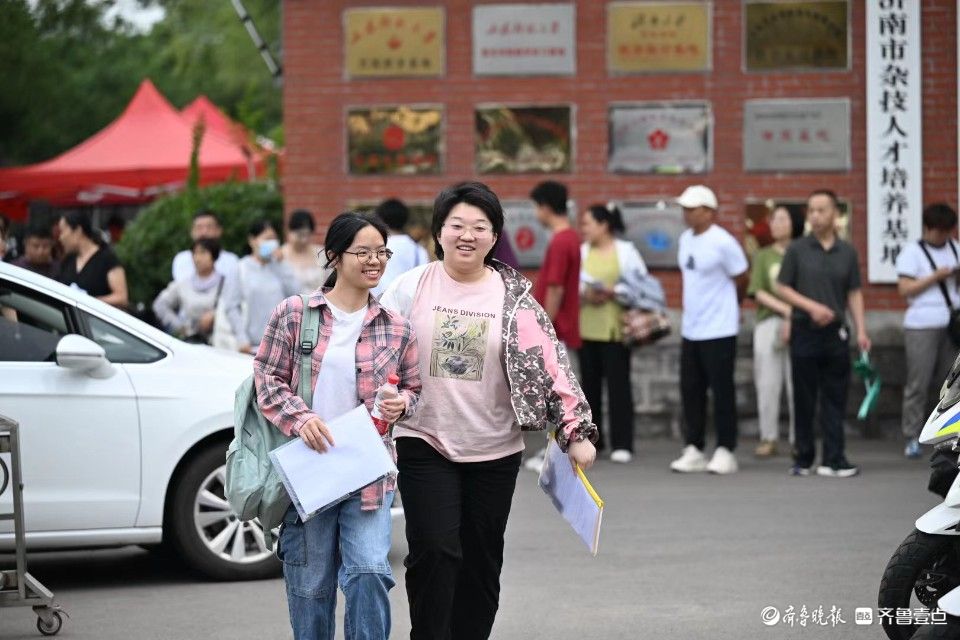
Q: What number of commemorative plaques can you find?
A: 12